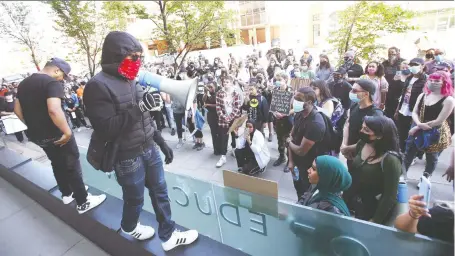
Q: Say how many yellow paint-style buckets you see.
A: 0